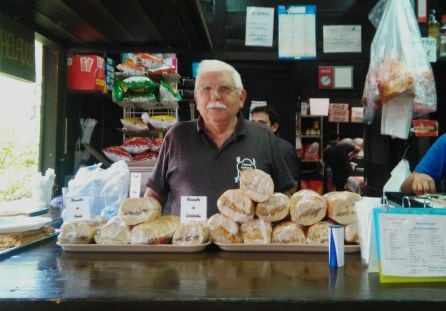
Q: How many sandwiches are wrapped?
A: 15